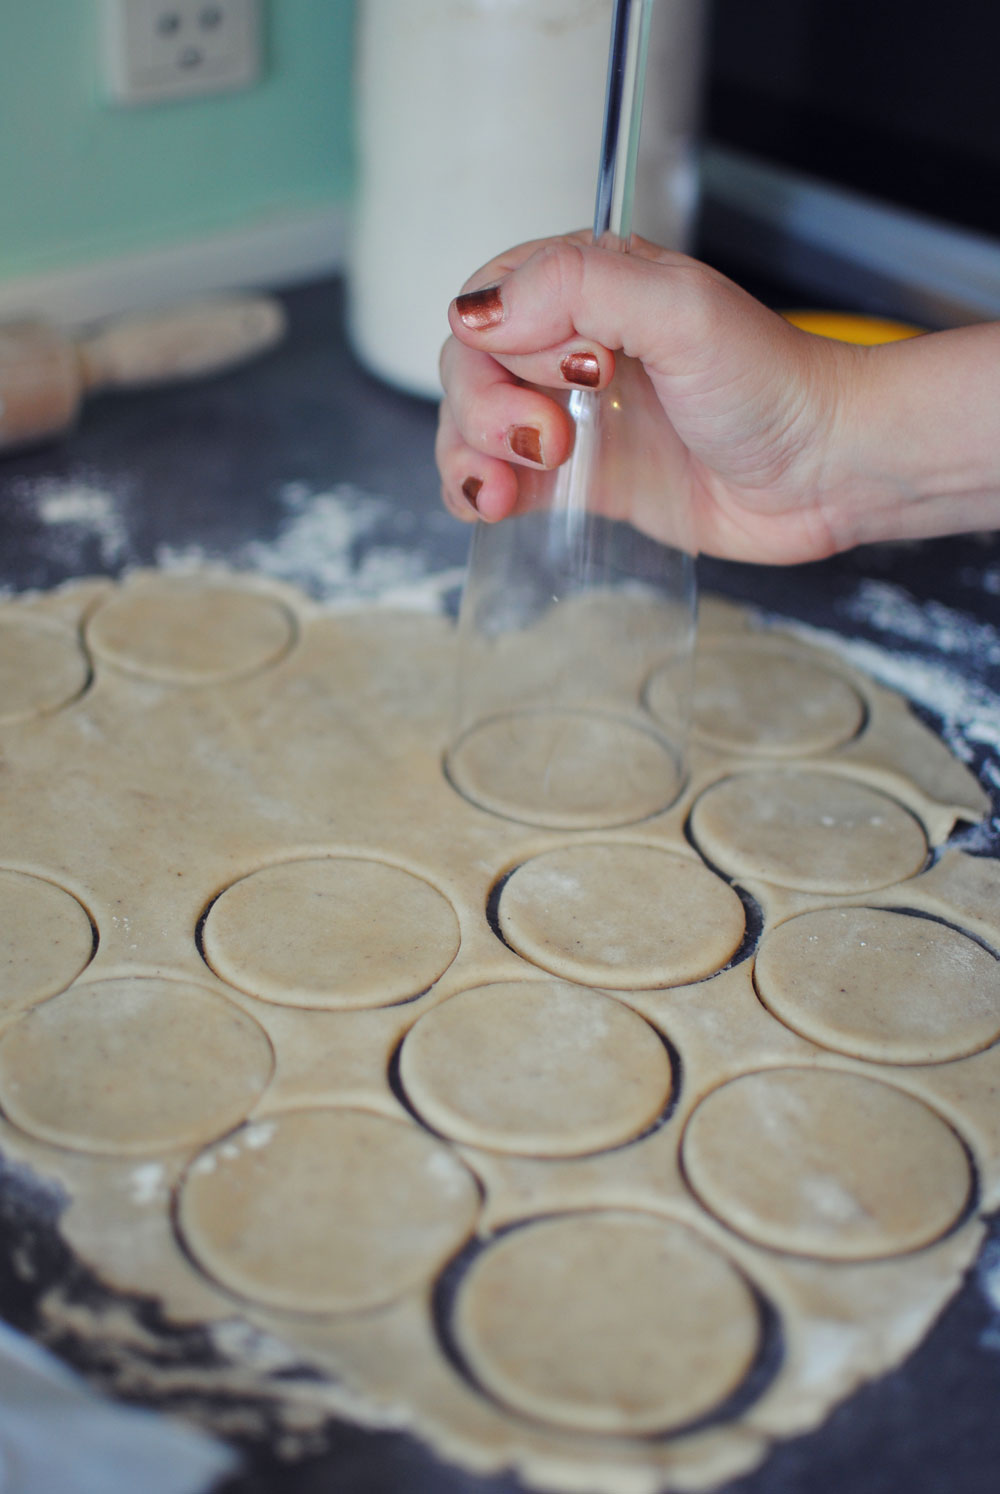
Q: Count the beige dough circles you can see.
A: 14